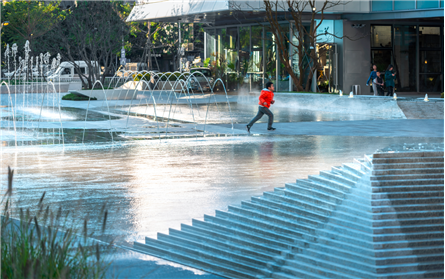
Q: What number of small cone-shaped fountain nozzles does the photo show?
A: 4